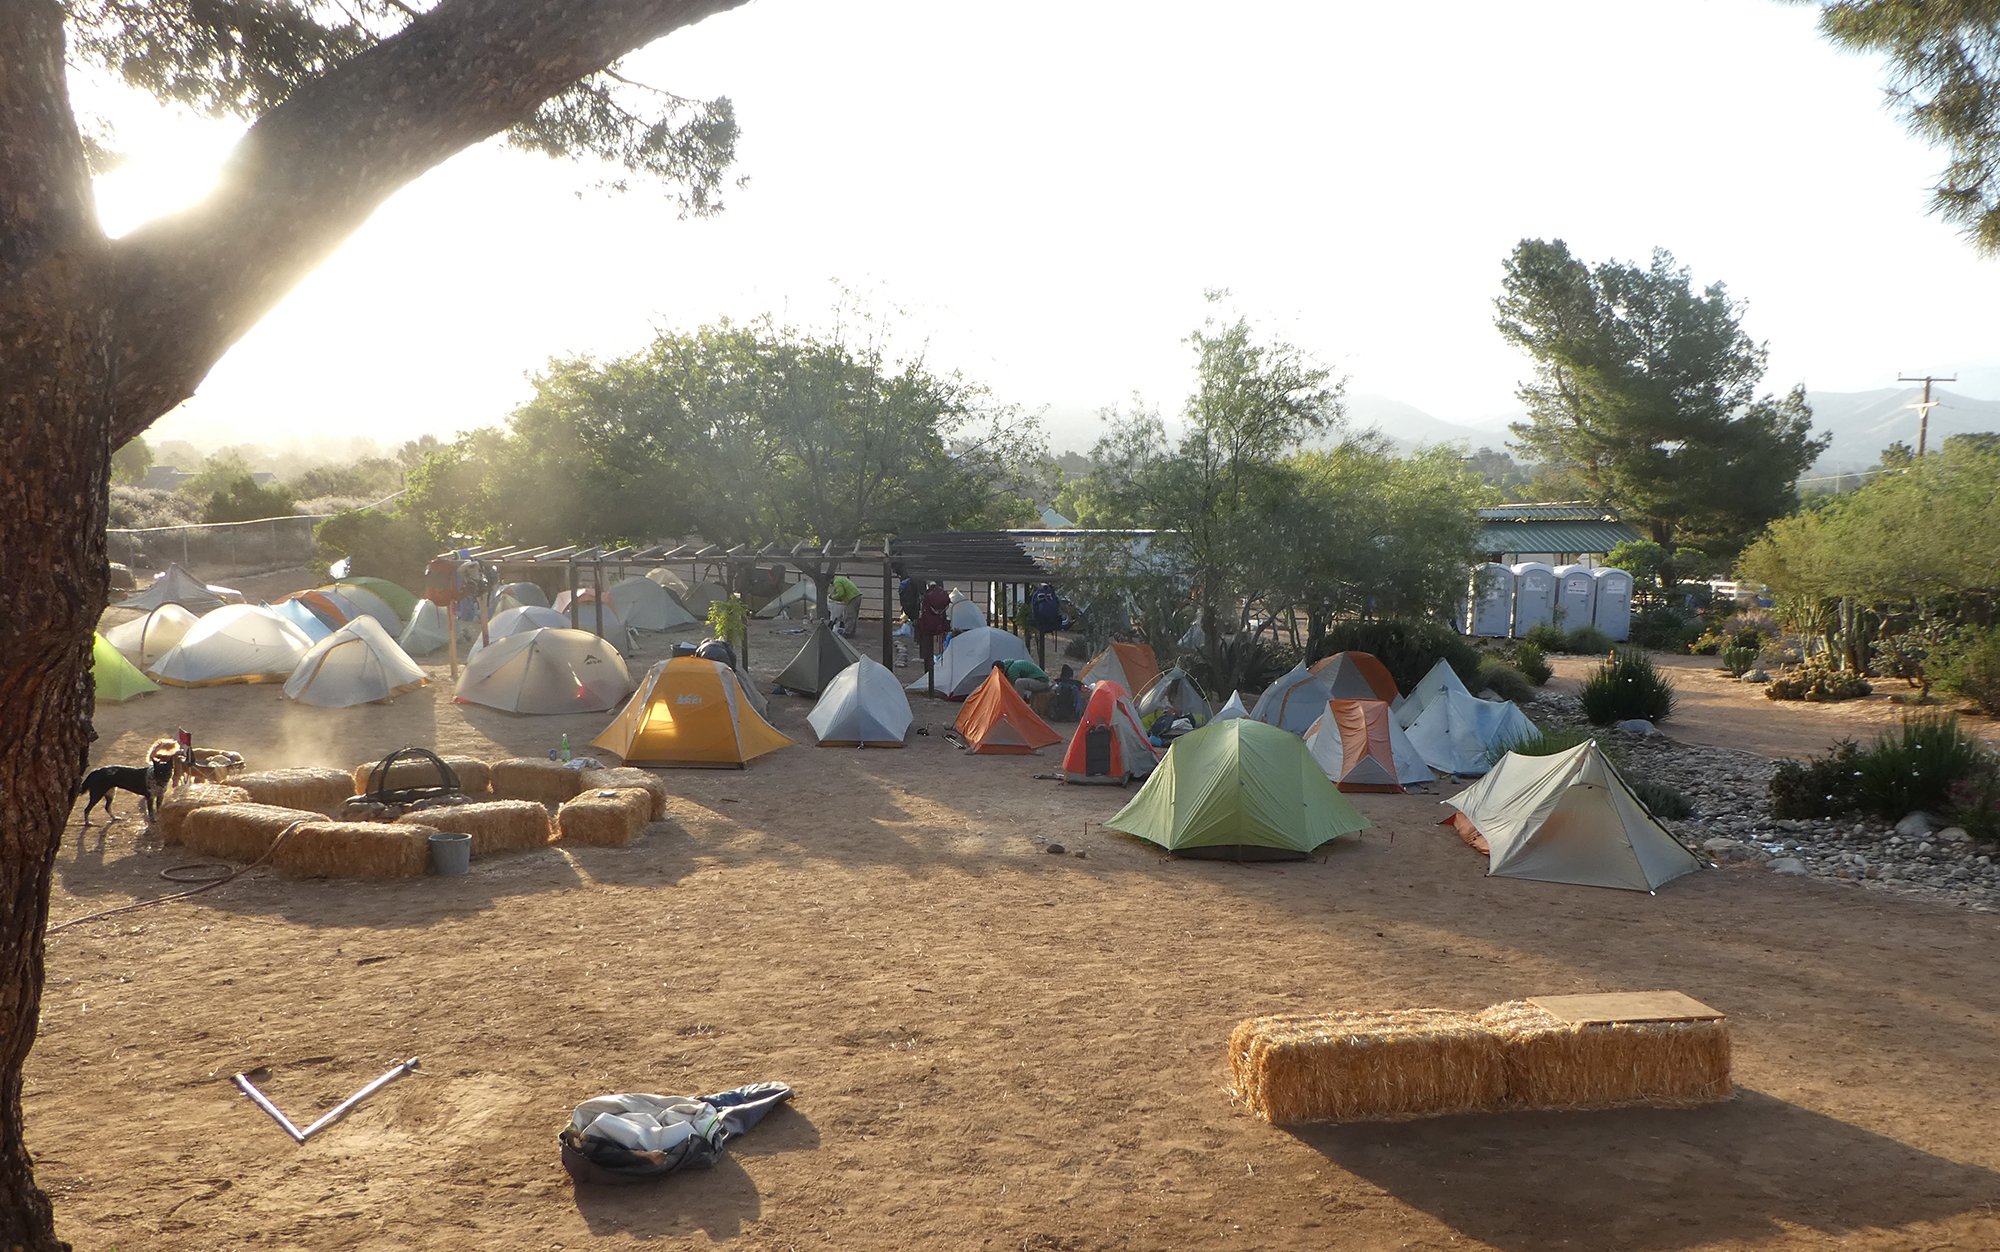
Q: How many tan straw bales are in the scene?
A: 11